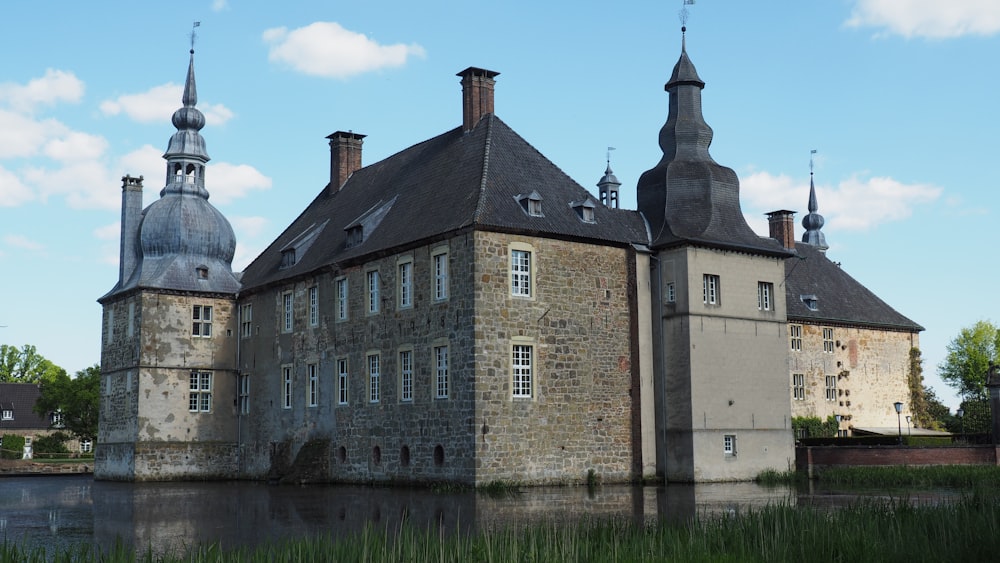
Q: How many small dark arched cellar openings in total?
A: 4